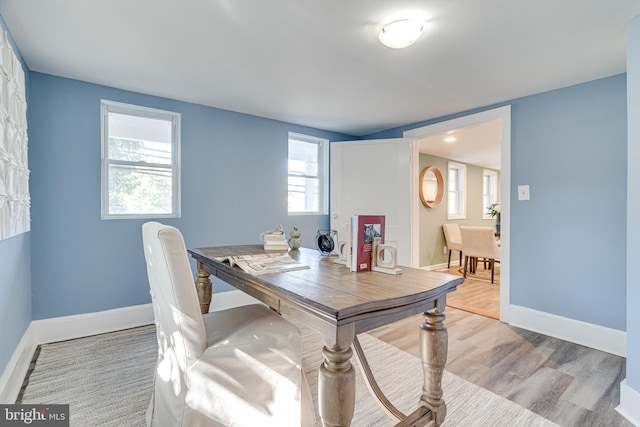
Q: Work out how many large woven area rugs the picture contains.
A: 1